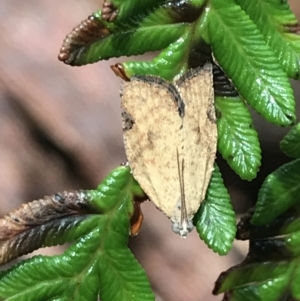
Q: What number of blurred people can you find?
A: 0